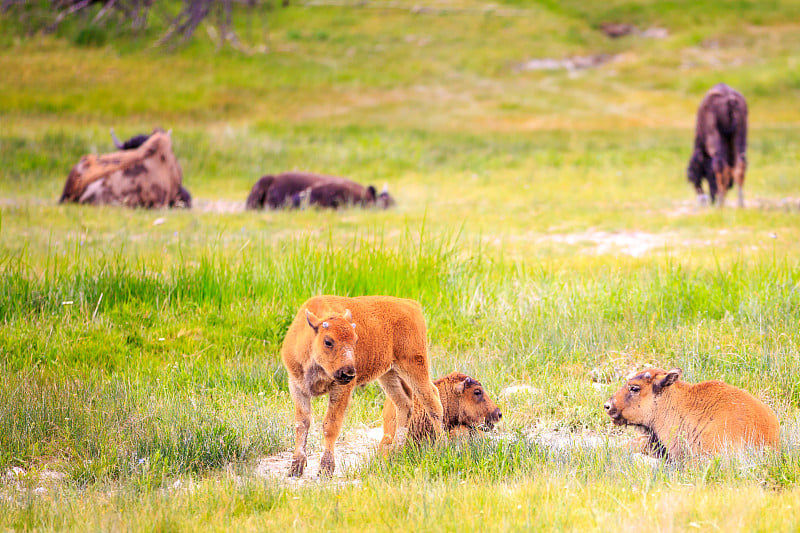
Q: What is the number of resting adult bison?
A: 2